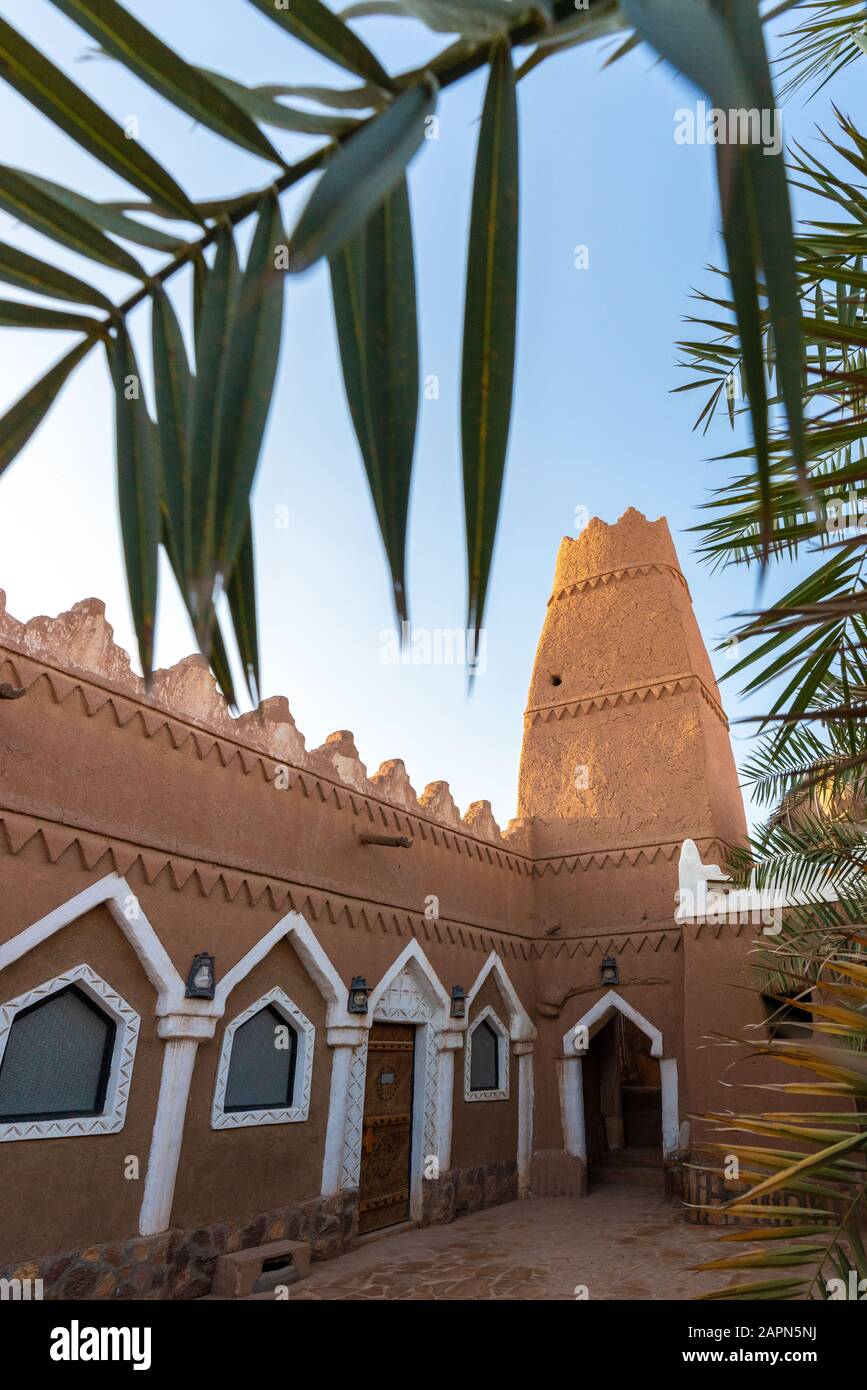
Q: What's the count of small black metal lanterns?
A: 4